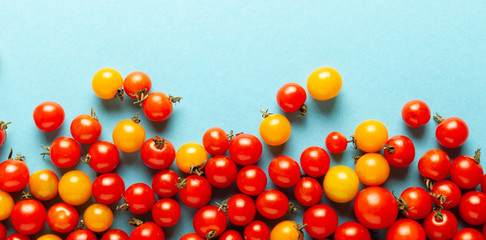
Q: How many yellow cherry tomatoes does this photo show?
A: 14